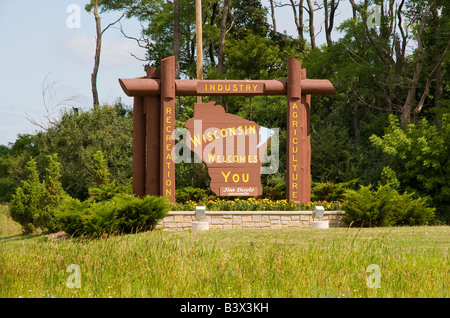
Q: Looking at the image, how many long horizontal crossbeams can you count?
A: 1